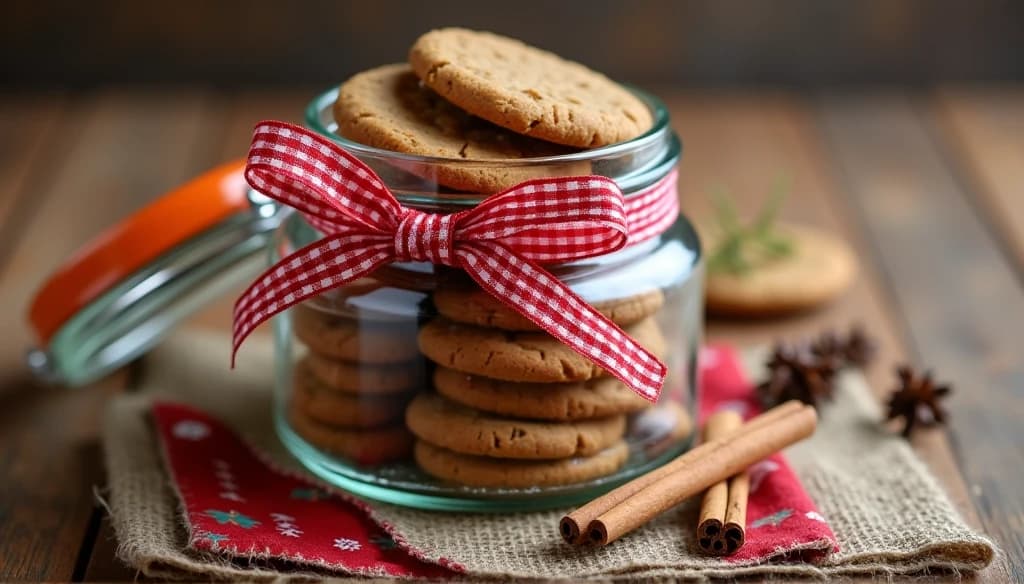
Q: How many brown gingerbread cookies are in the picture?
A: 12